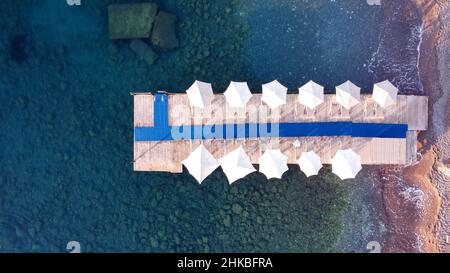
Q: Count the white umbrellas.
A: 11